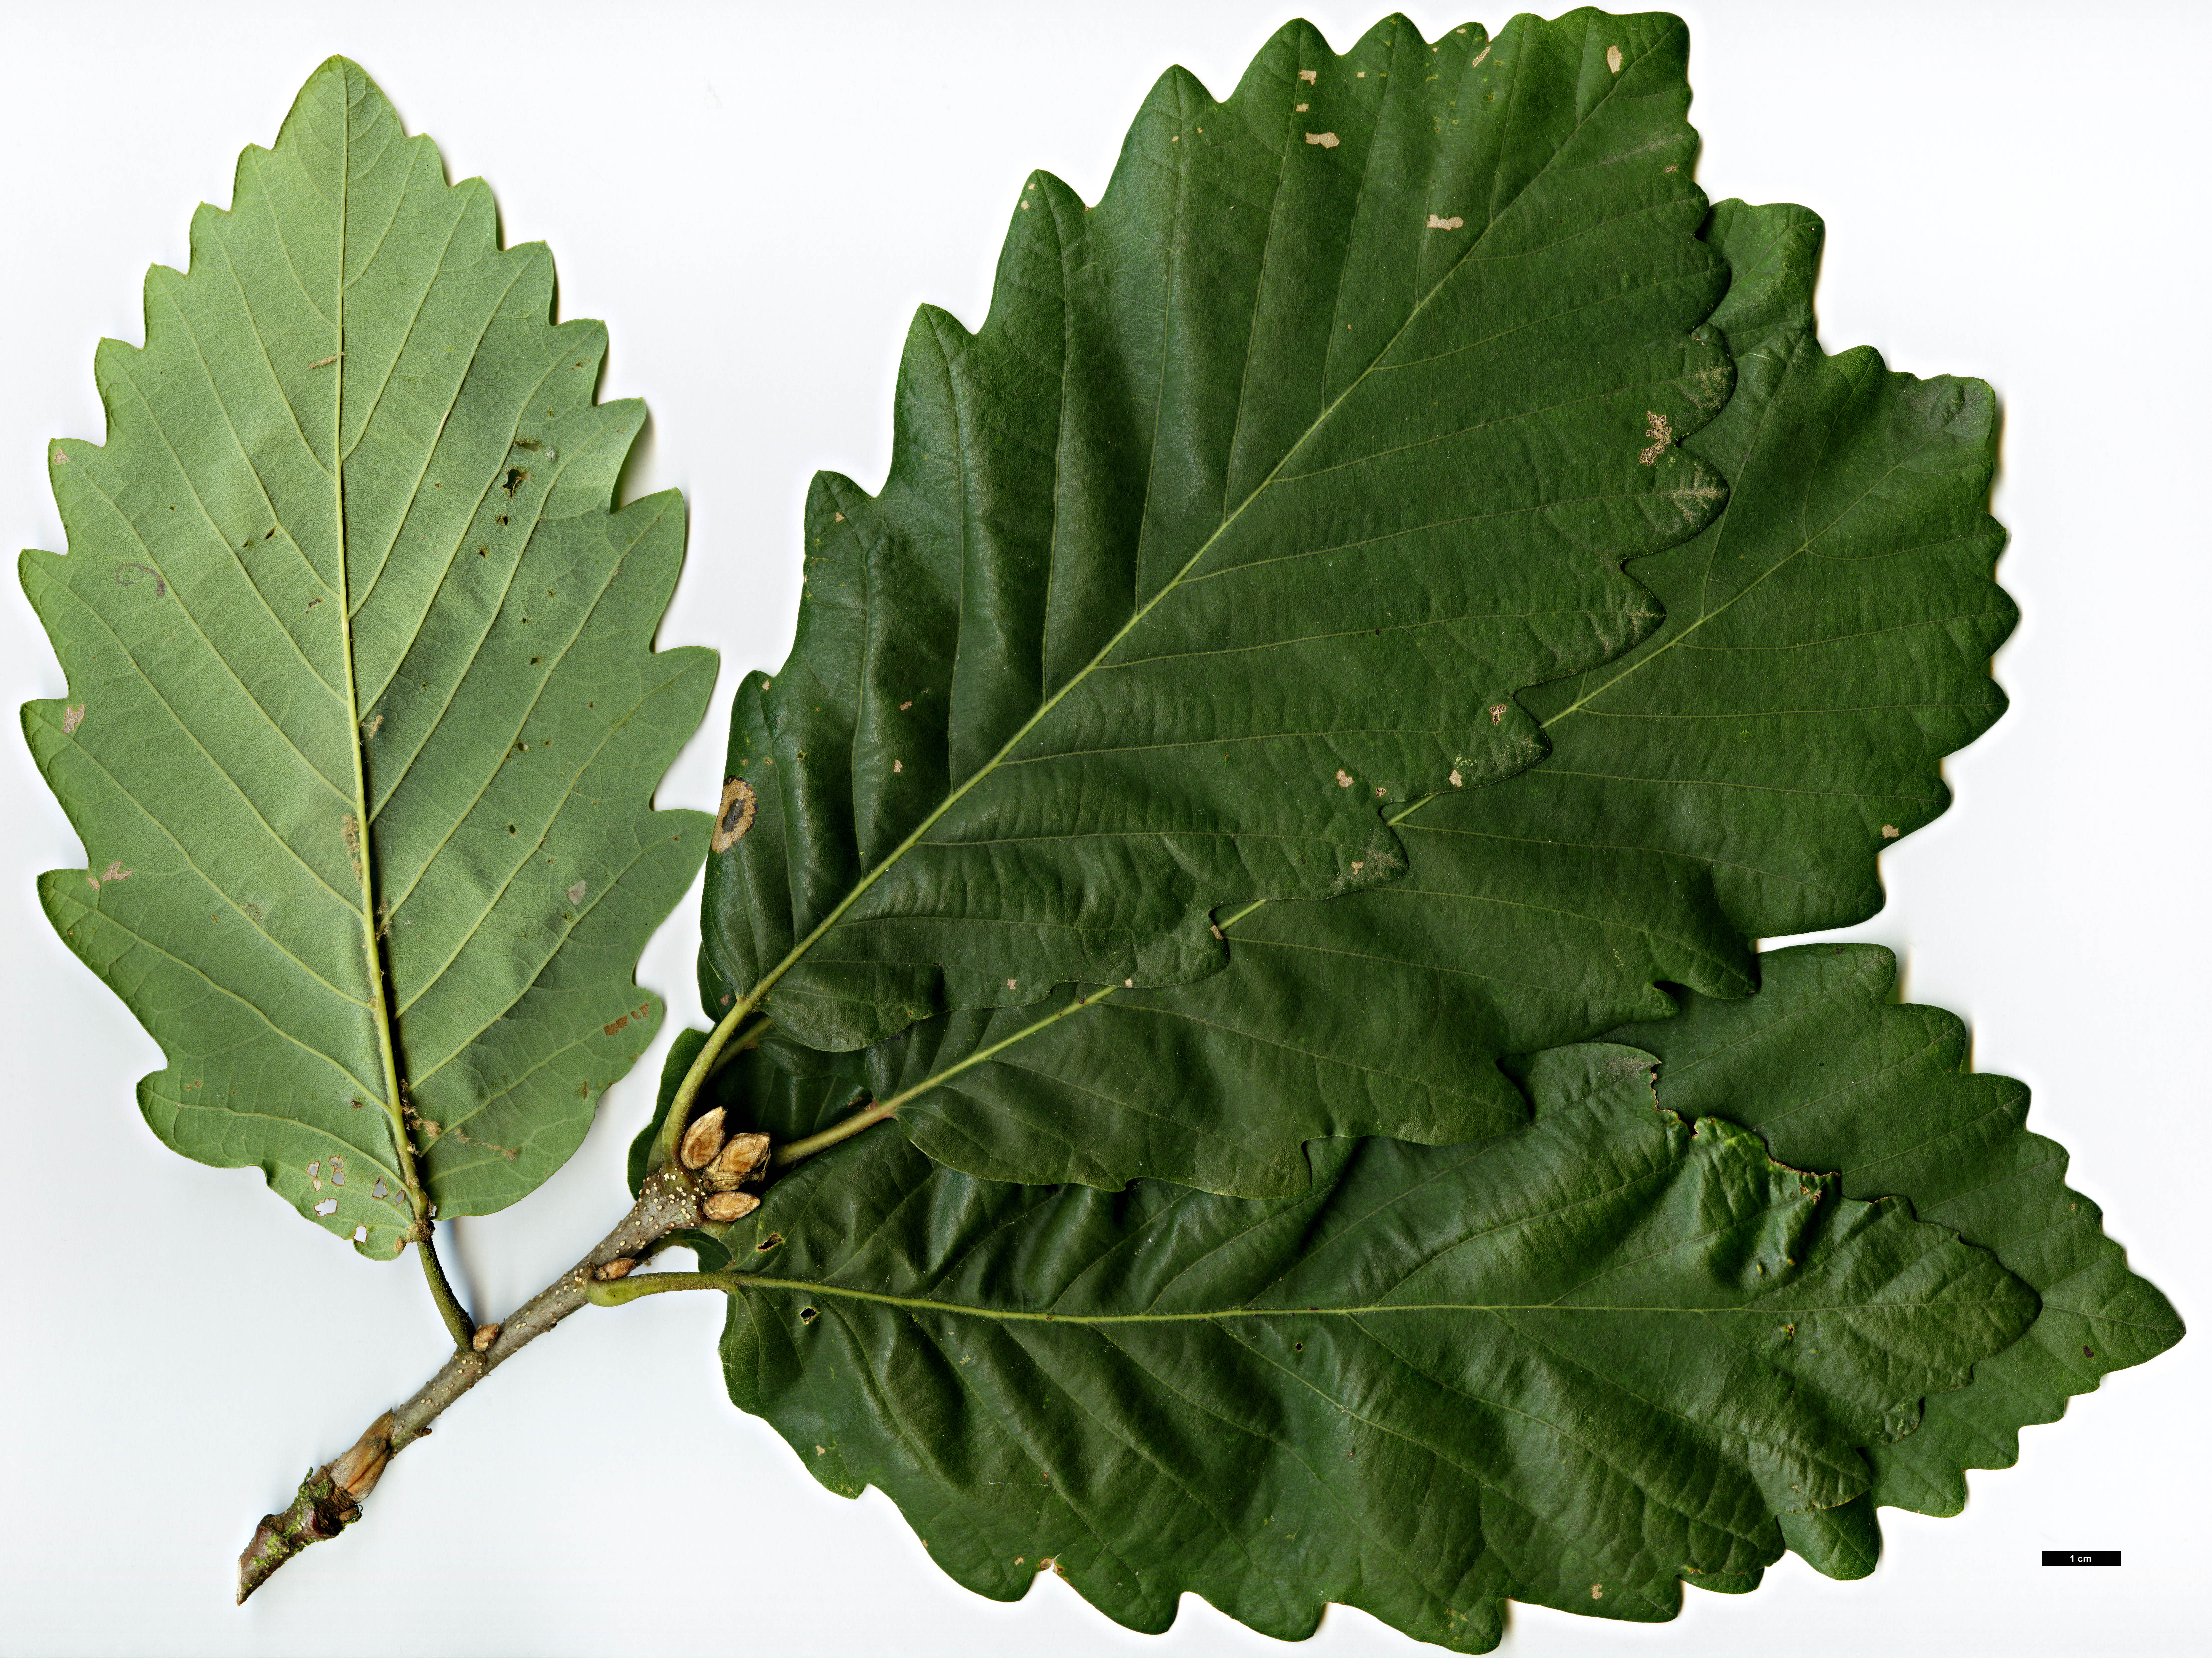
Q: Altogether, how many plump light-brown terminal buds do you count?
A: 3